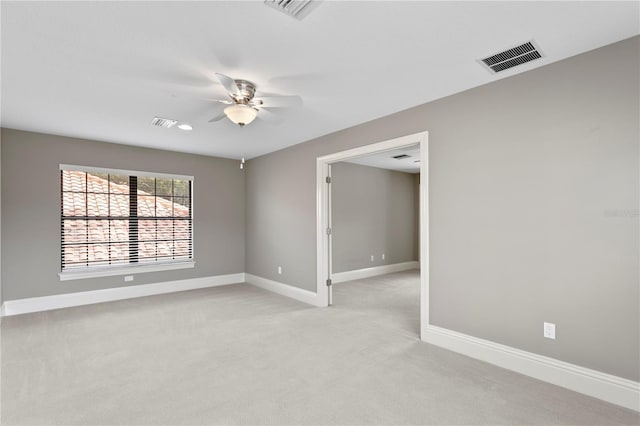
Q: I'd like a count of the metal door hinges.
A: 3